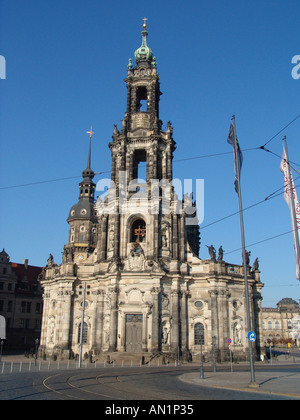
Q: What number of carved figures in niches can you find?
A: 6